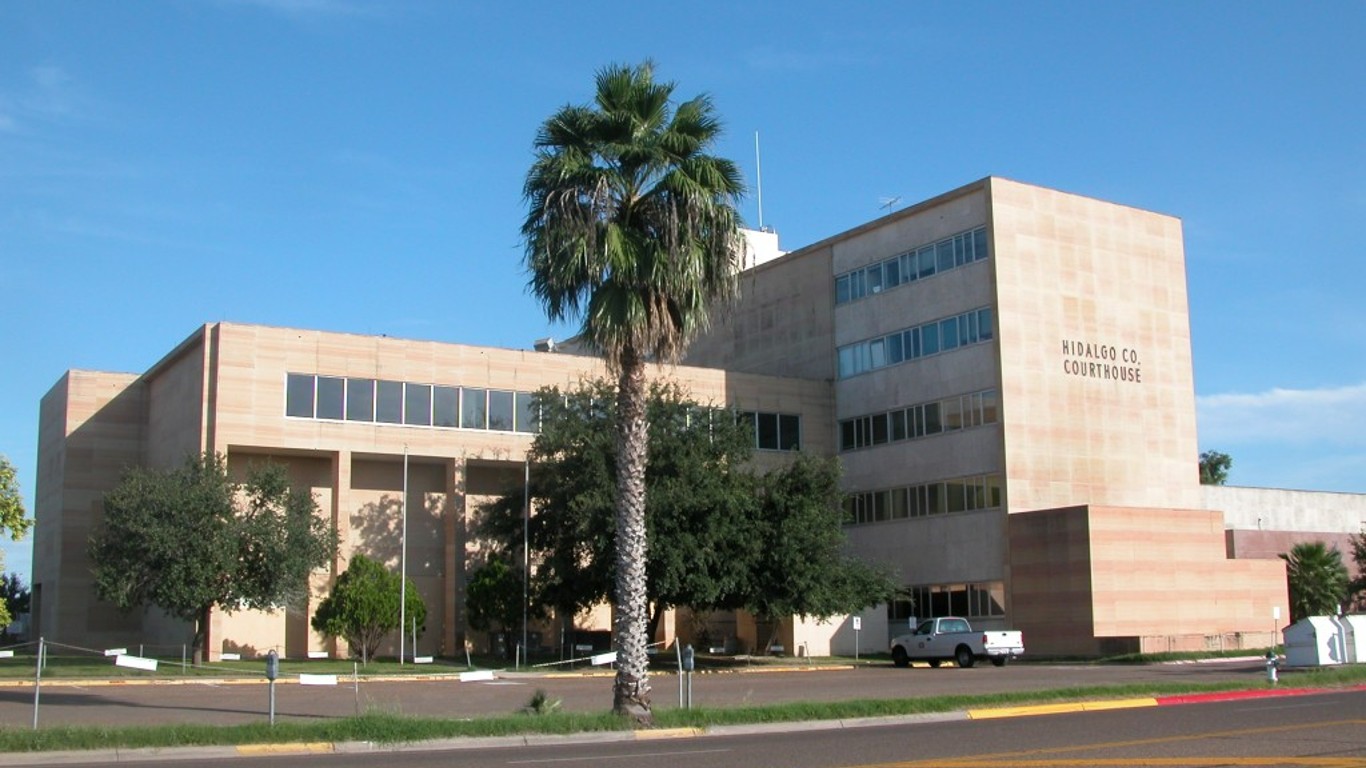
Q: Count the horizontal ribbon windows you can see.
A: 6